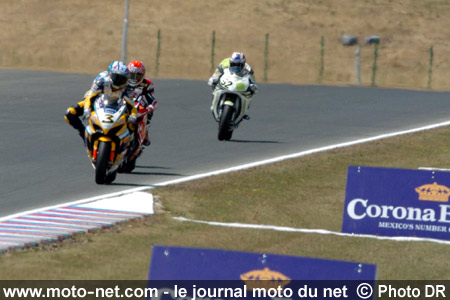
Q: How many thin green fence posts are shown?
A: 6